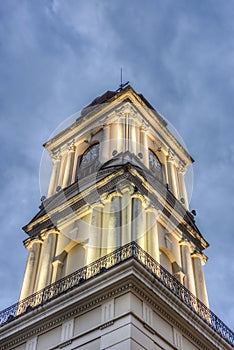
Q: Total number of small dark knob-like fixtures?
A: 6